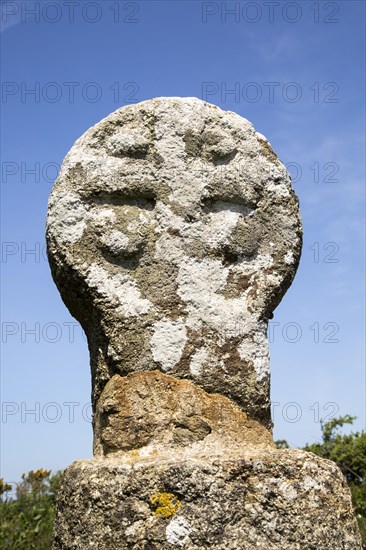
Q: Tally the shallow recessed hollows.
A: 4